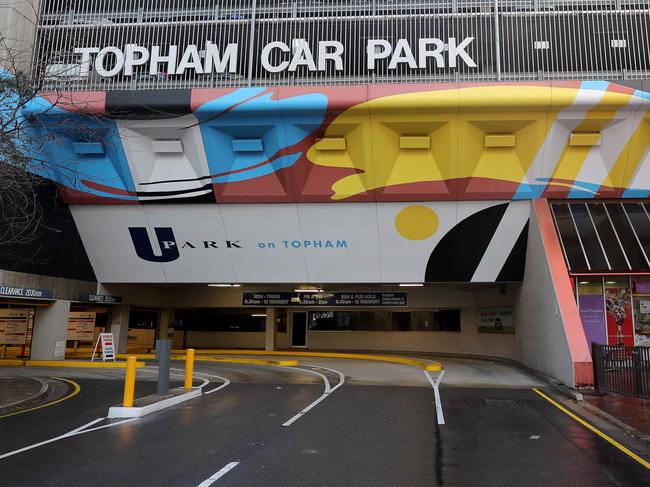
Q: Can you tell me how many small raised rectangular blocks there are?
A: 7